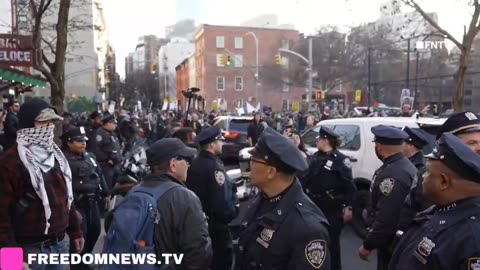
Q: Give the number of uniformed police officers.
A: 10